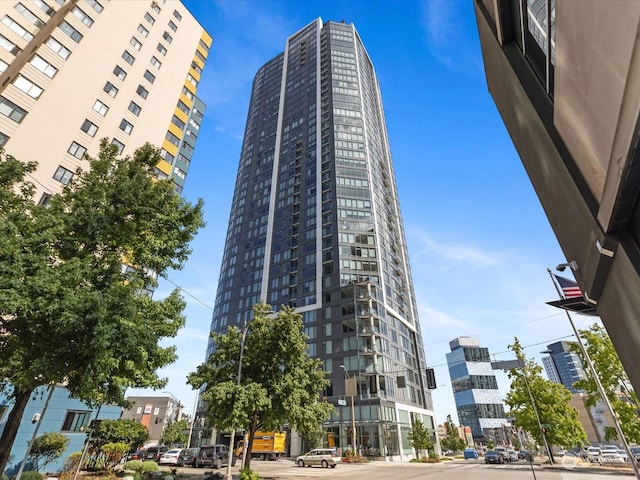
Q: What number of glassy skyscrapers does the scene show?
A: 3